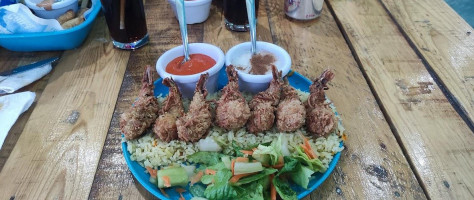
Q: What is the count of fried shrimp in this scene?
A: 7